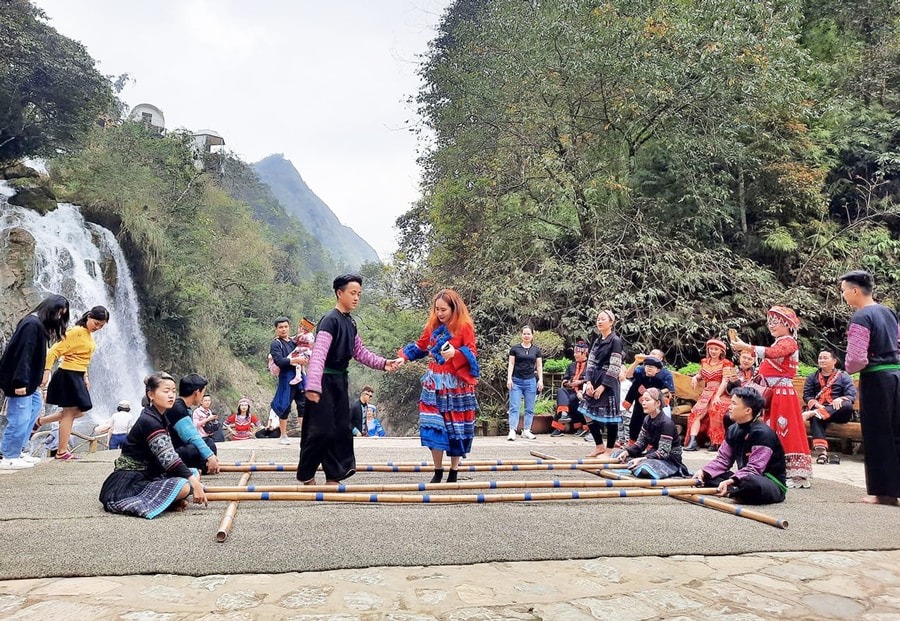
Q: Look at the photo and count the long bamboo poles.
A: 6